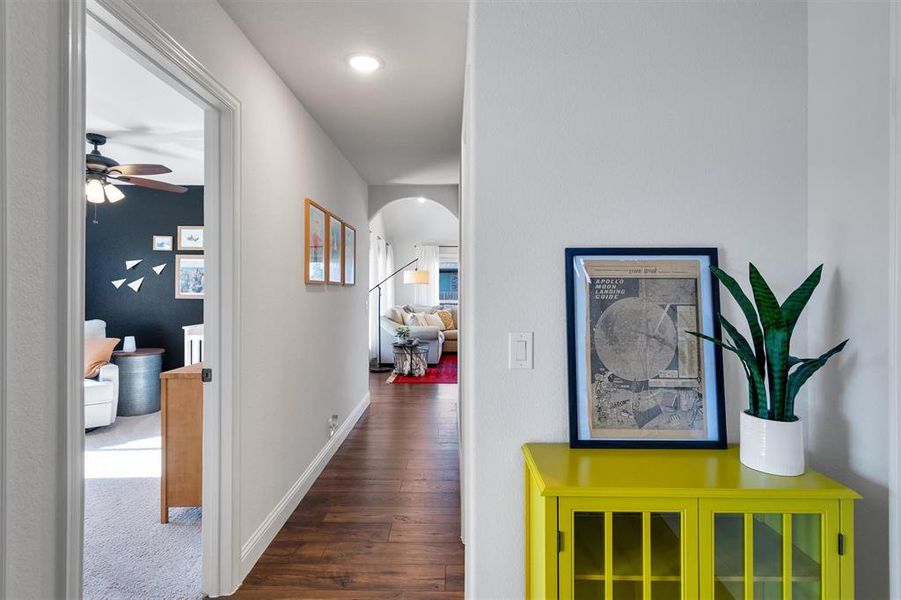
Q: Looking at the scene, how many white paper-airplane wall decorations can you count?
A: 4